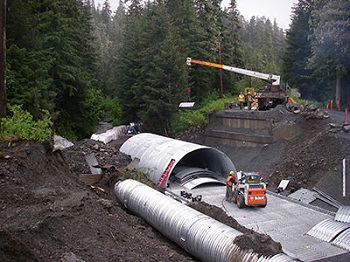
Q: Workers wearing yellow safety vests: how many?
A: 2